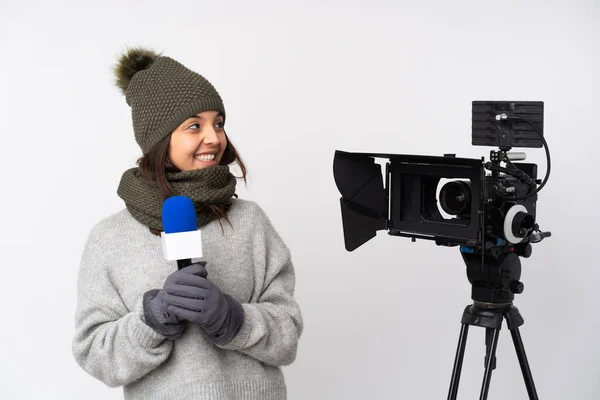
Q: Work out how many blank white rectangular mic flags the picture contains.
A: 1